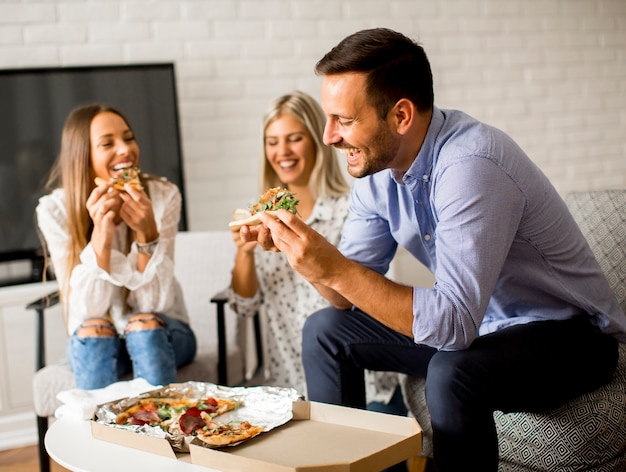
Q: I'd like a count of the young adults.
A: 3